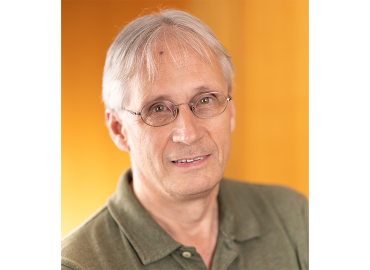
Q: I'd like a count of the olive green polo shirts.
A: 1